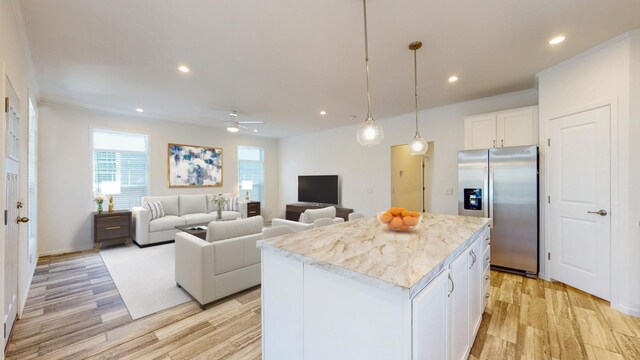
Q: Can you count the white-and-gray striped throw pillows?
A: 2